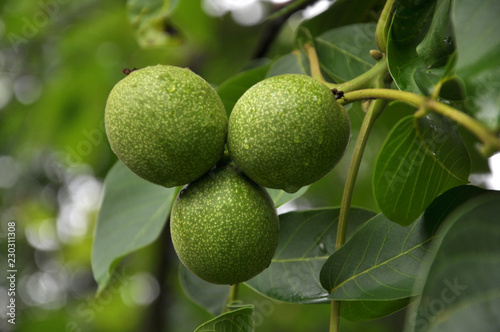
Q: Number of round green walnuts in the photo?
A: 3